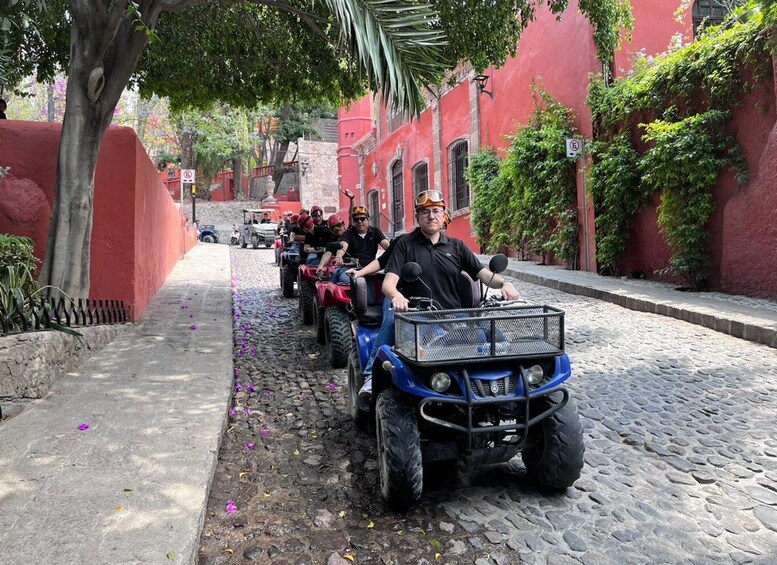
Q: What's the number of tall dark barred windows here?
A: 3